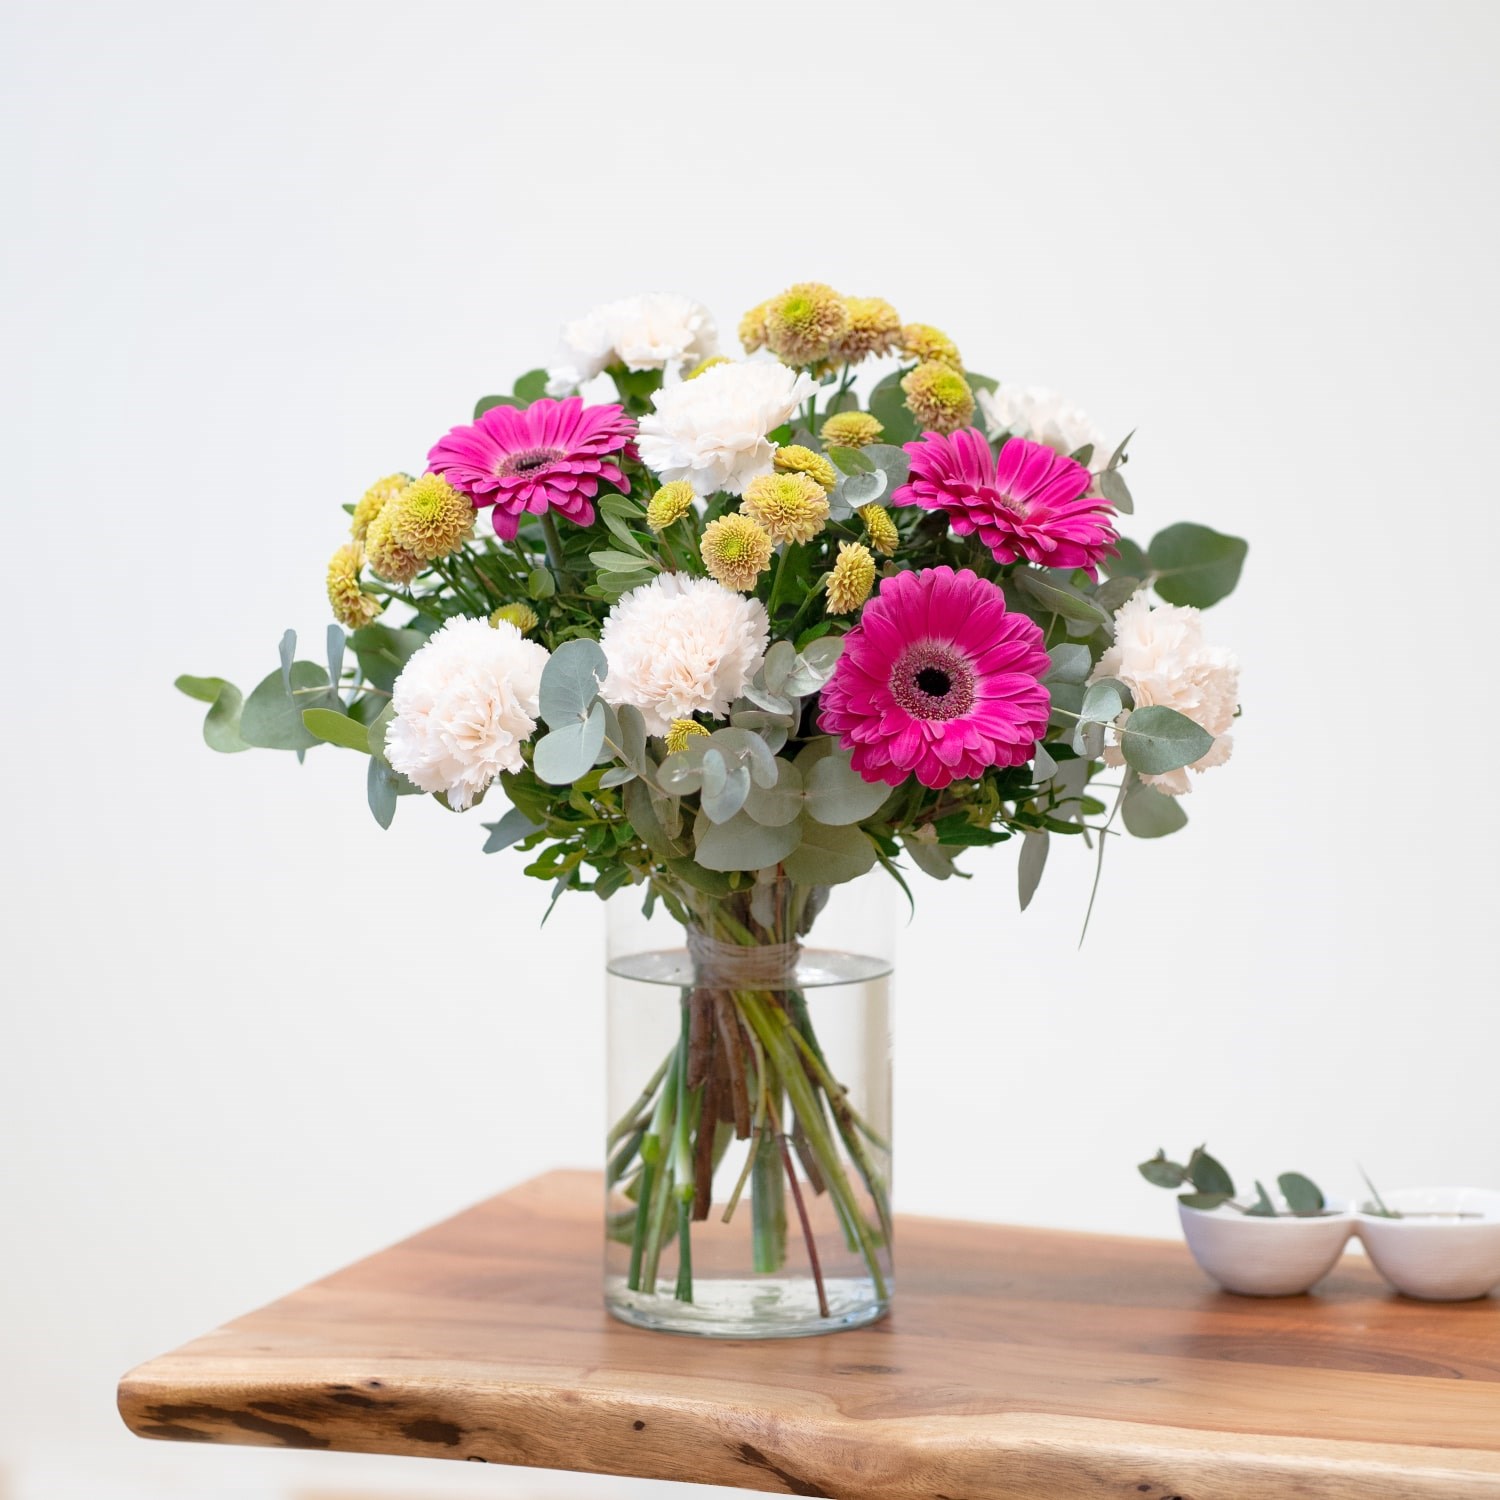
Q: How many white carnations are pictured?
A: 6